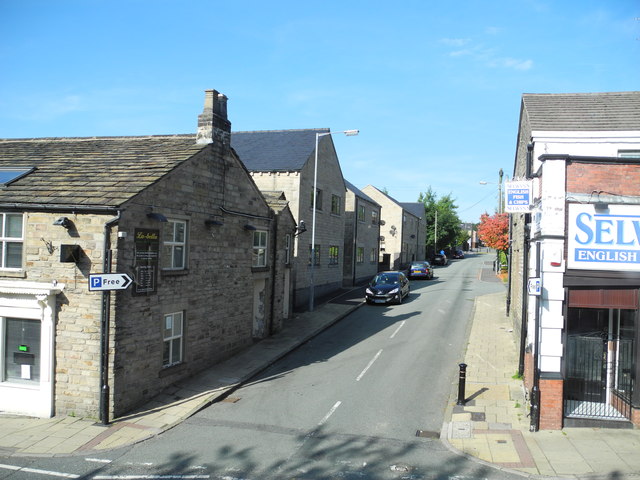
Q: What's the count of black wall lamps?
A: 4